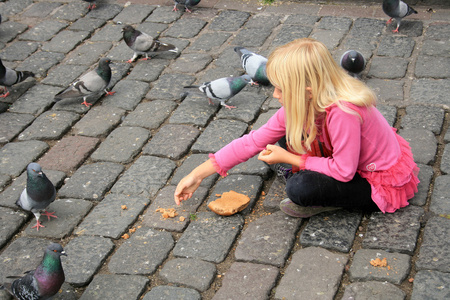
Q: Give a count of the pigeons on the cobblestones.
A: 11